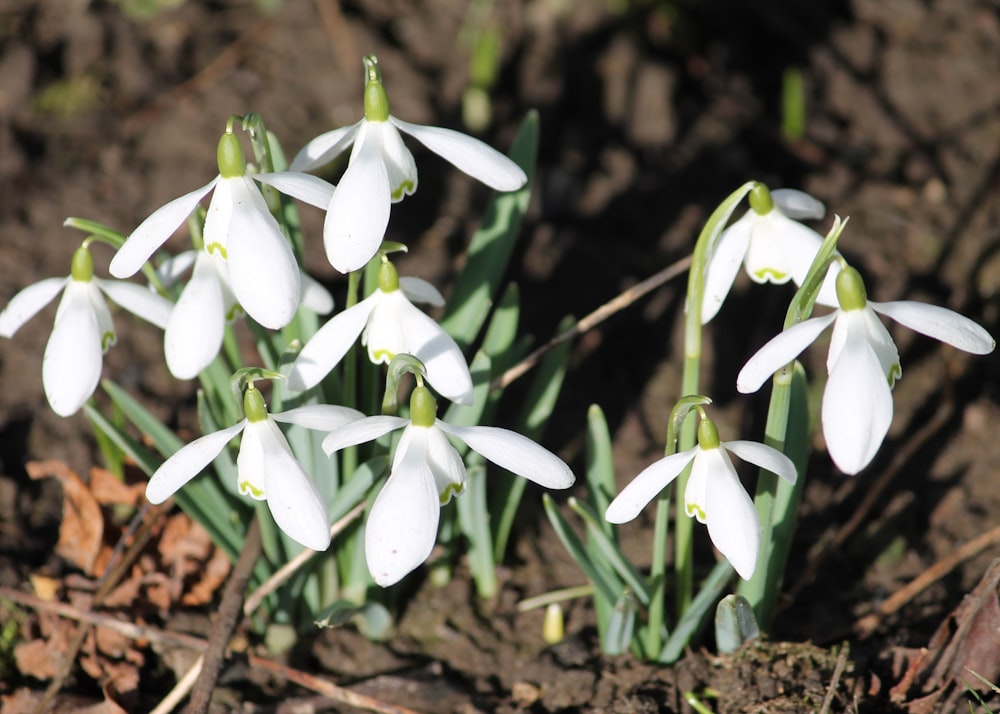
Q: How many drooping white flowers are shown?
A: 10